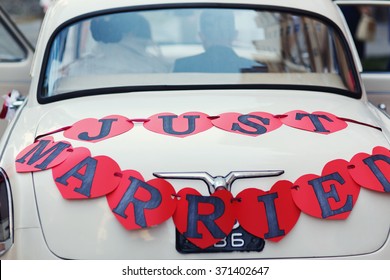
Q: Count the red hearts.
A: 11